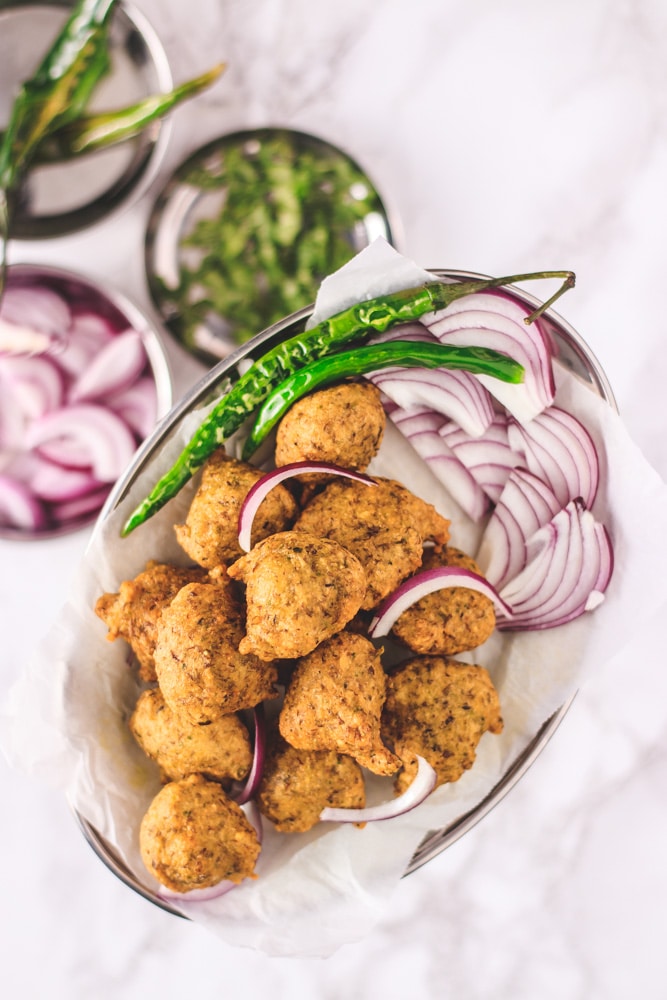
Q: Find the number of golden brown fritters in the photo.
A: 12